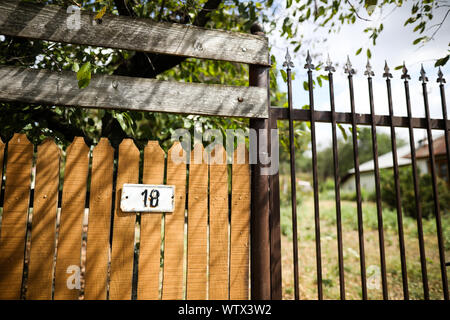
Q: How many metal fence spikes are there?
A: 9